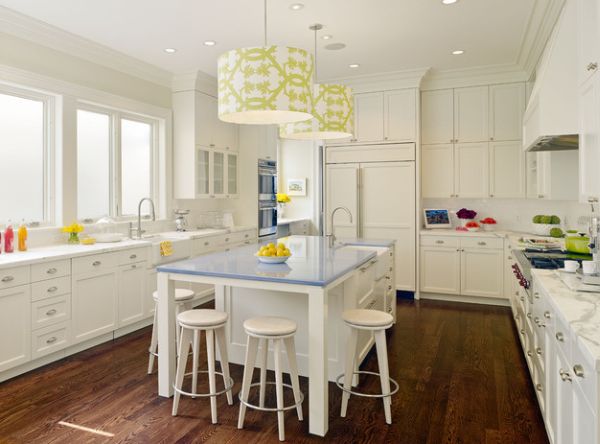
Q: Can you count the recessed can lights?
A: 7